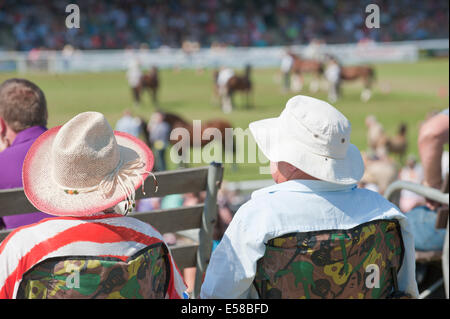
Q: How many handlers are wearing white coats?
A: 4